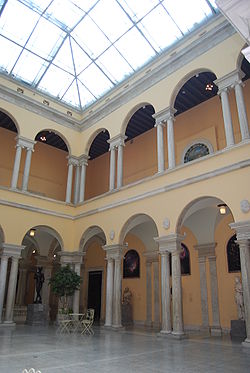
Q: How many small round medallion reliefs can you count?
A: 3